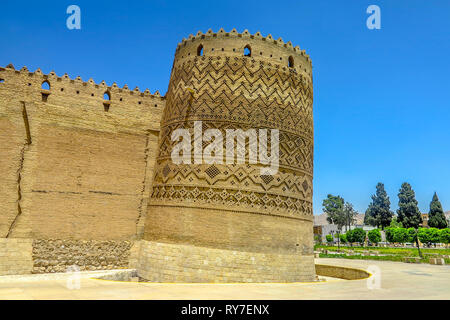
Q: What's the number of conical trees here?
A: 3